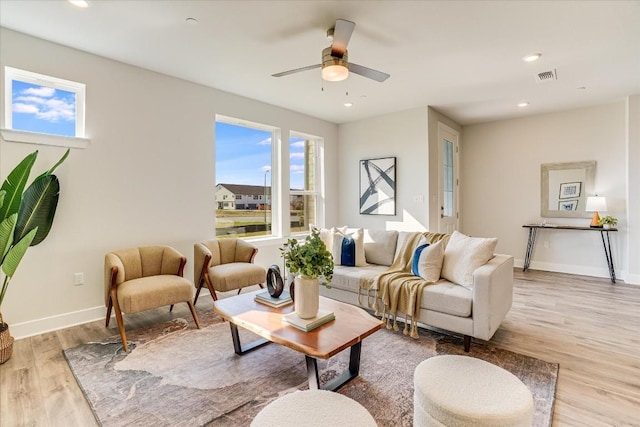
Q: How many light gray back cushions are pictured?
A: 2